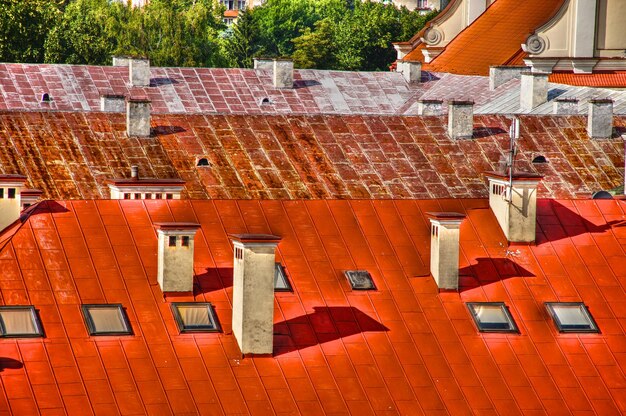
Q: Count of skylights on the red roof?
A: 7